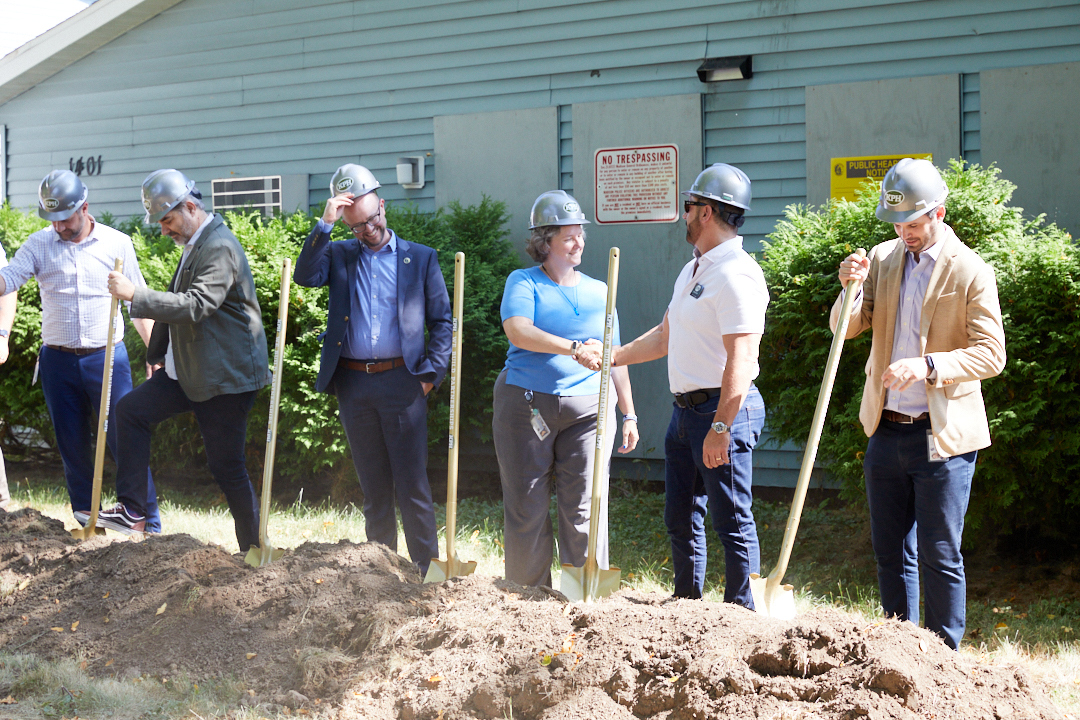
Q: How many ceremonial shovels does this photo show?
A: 5